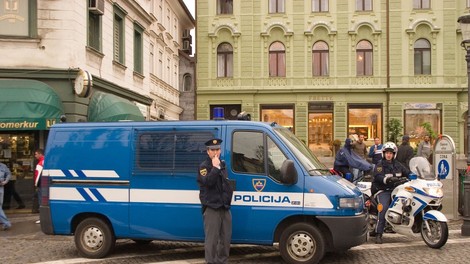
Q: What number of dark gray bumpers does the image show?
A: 2